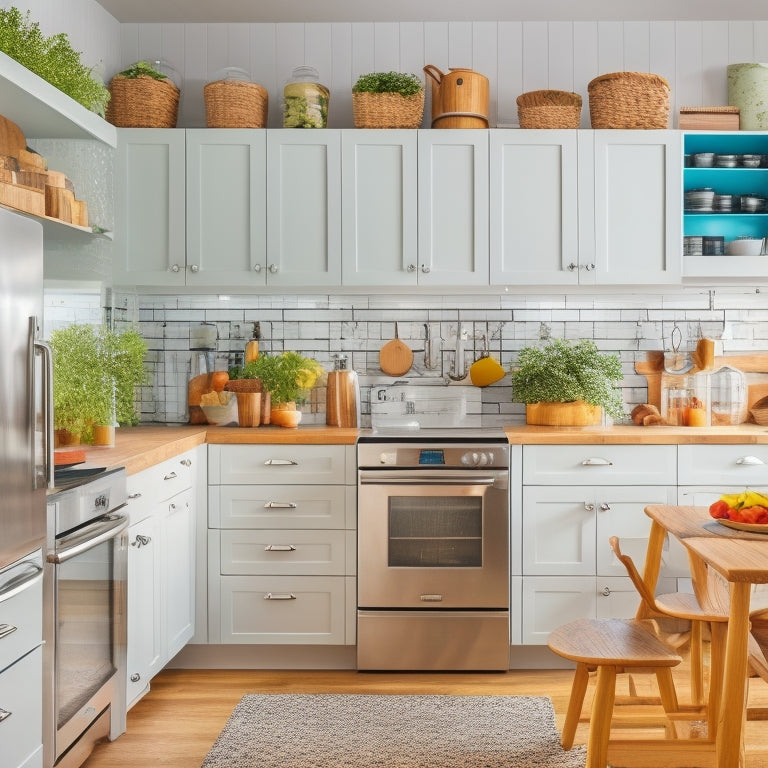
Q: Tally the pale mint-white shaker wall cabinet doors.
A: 7